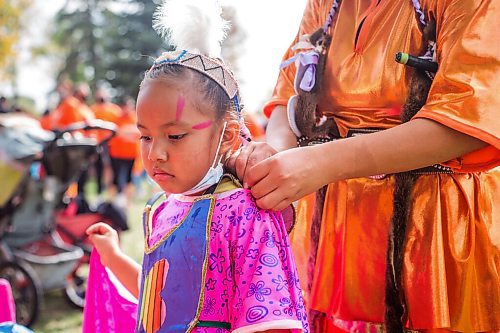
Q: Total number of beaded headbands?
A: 1